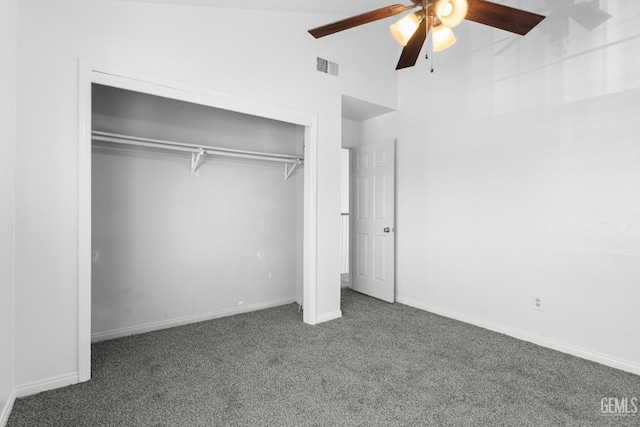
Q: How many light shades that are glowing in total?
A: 3